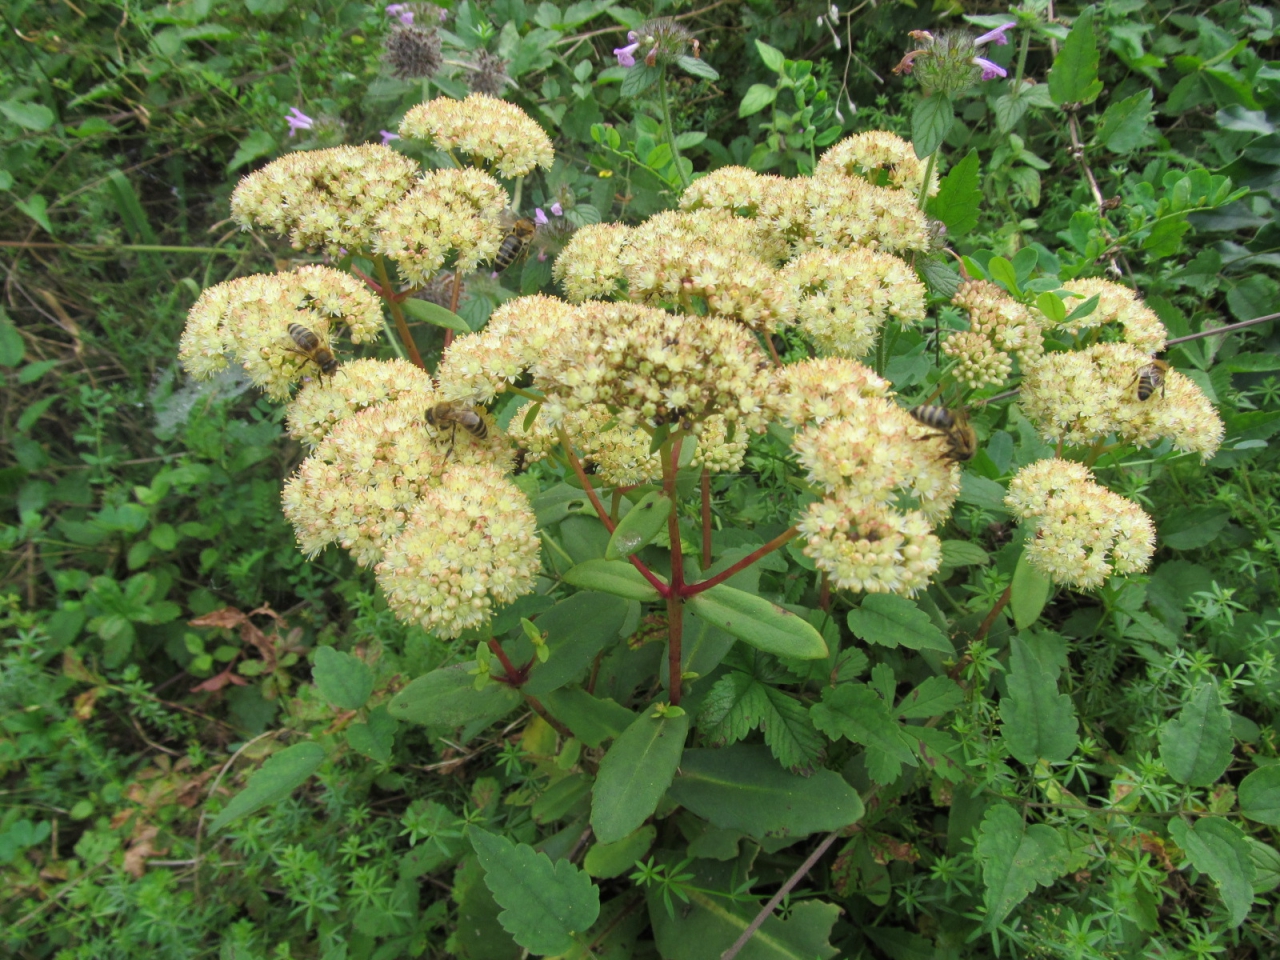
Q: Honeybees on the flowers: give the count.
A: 5